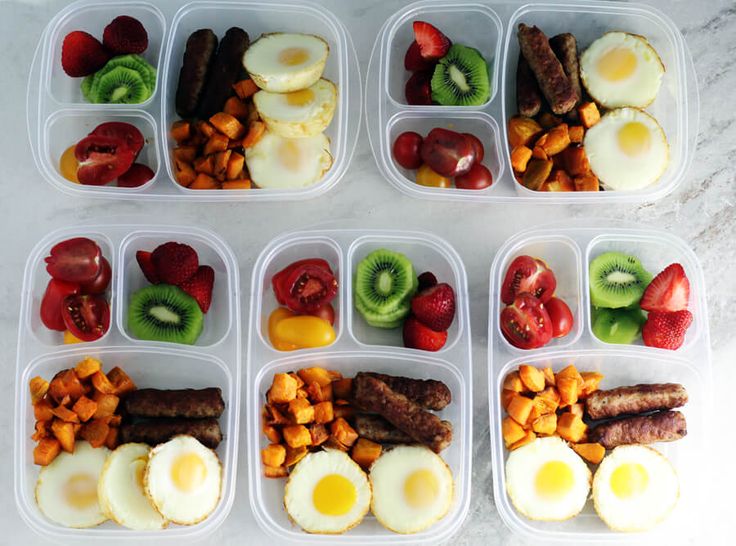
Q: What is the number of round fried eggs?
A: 12